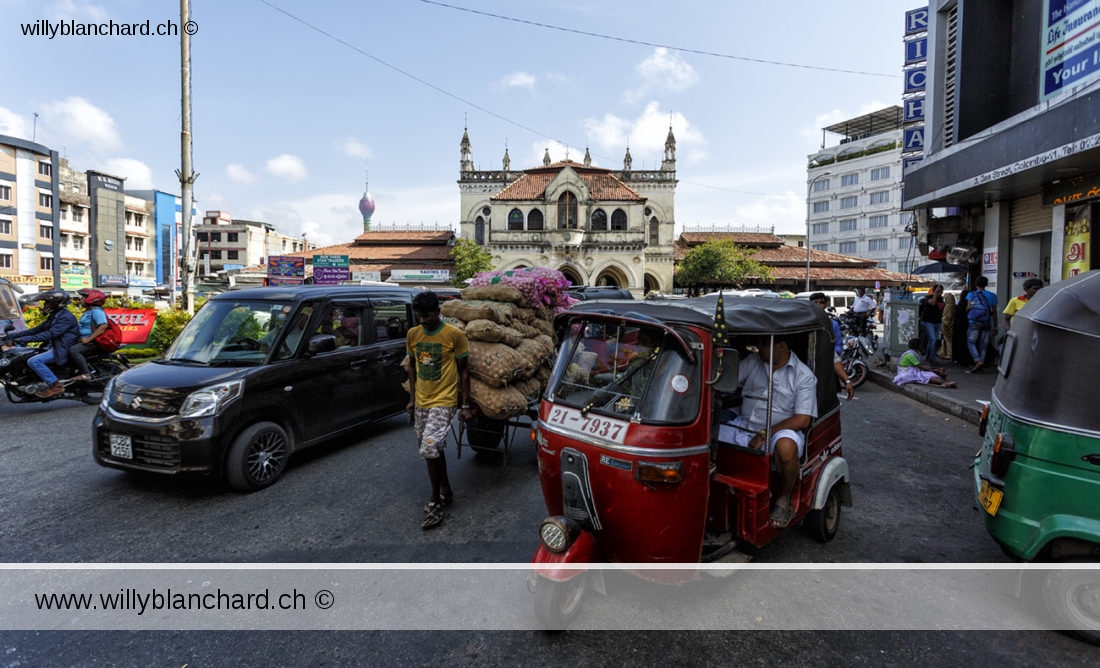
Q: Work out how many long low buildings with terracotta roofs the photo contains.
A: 2